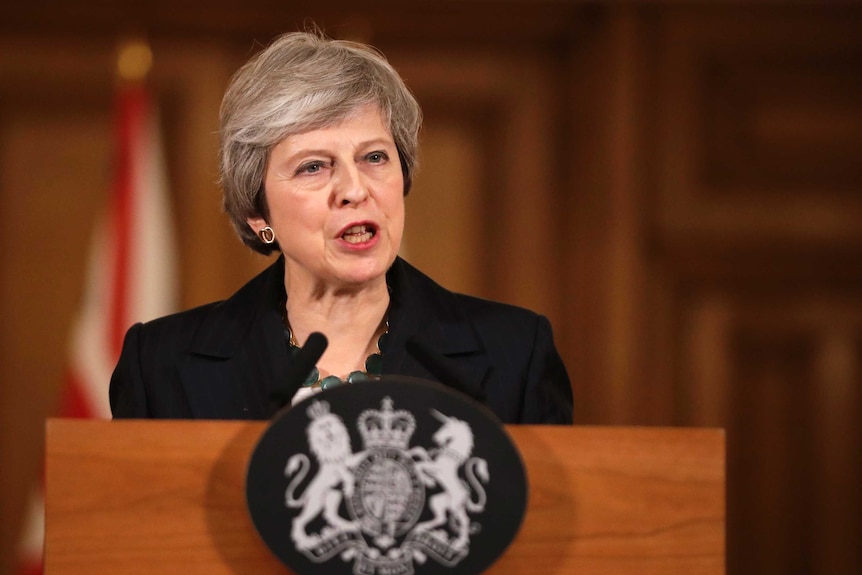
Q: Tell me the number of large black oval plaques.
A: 1